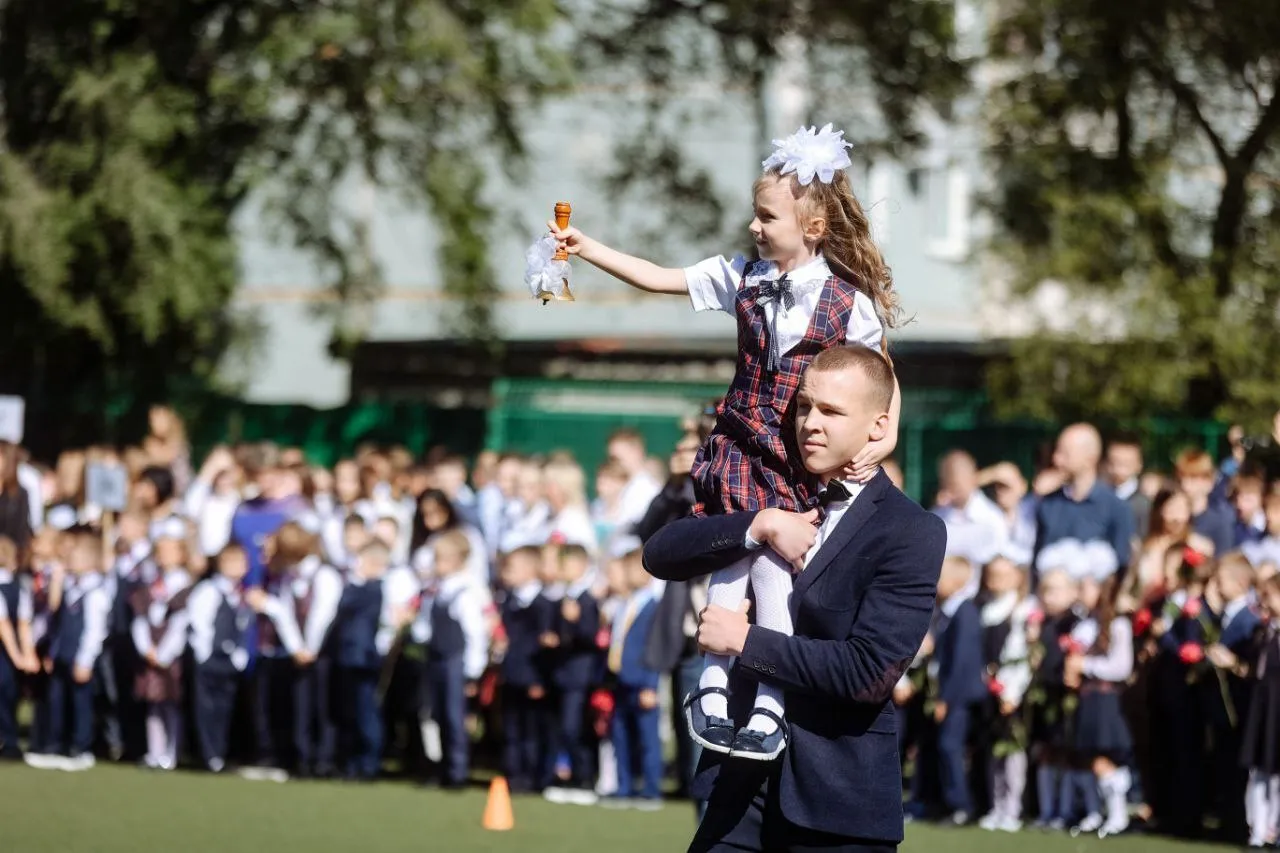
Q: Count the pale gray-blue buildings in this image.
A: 1